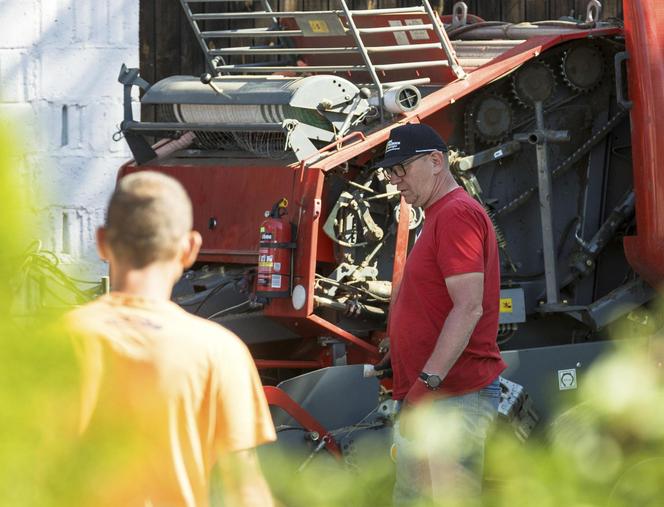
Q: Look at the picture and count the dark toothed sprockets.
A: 3